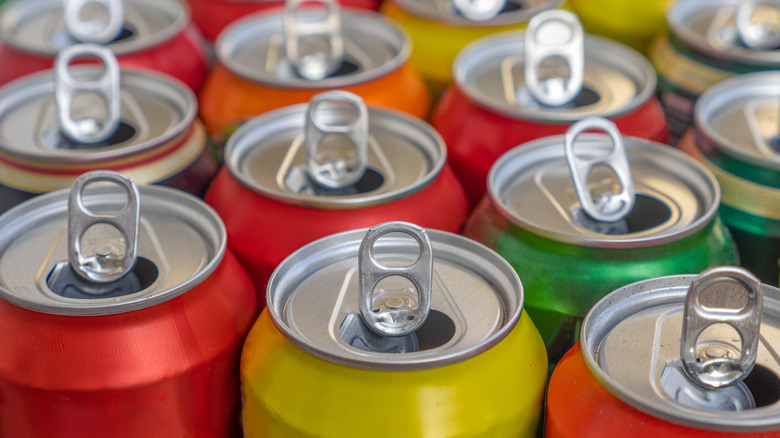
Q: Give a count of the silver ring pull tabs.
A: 11